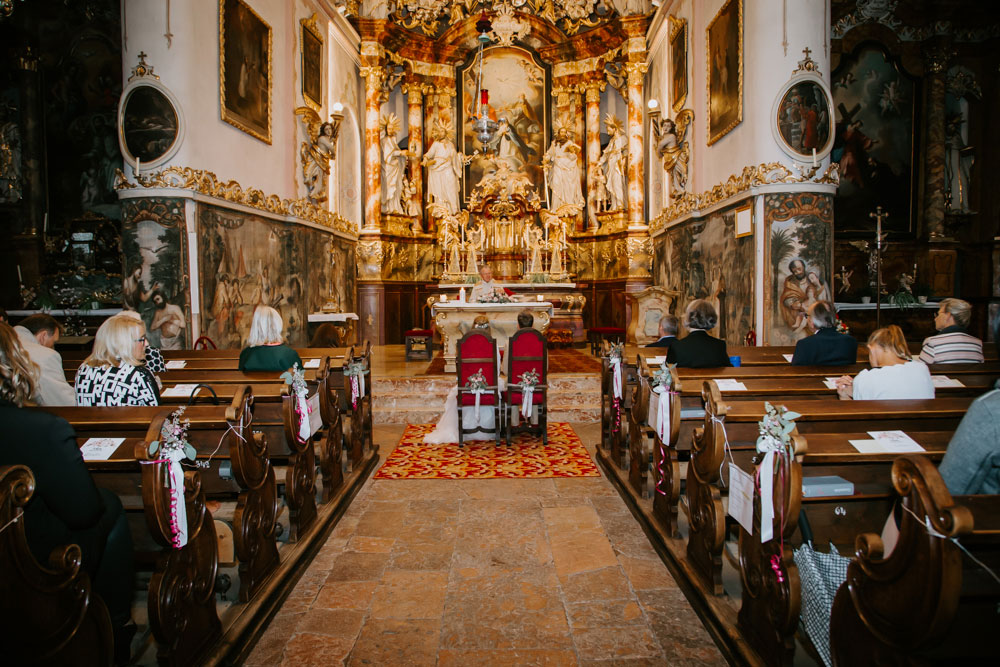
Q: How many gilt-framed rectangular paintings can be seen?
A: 4